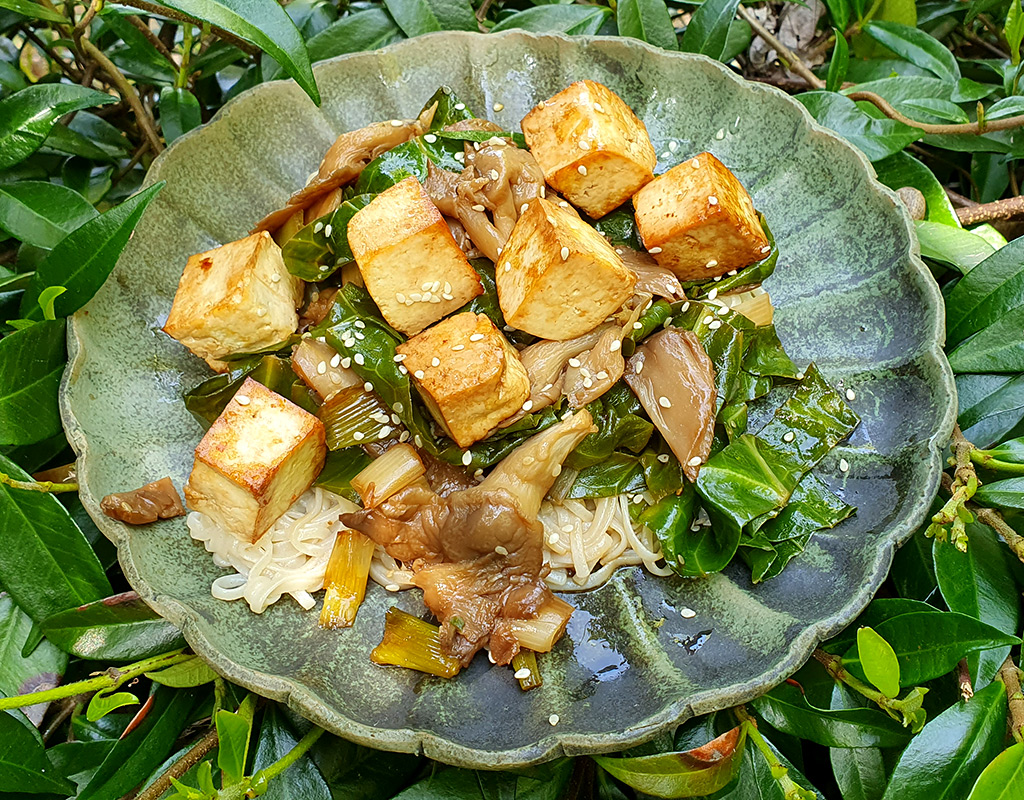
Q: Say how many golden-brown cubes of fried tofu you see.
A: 7